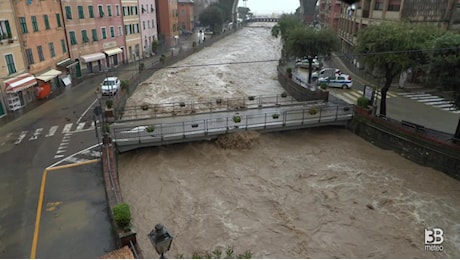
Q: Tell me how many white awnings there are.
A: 3